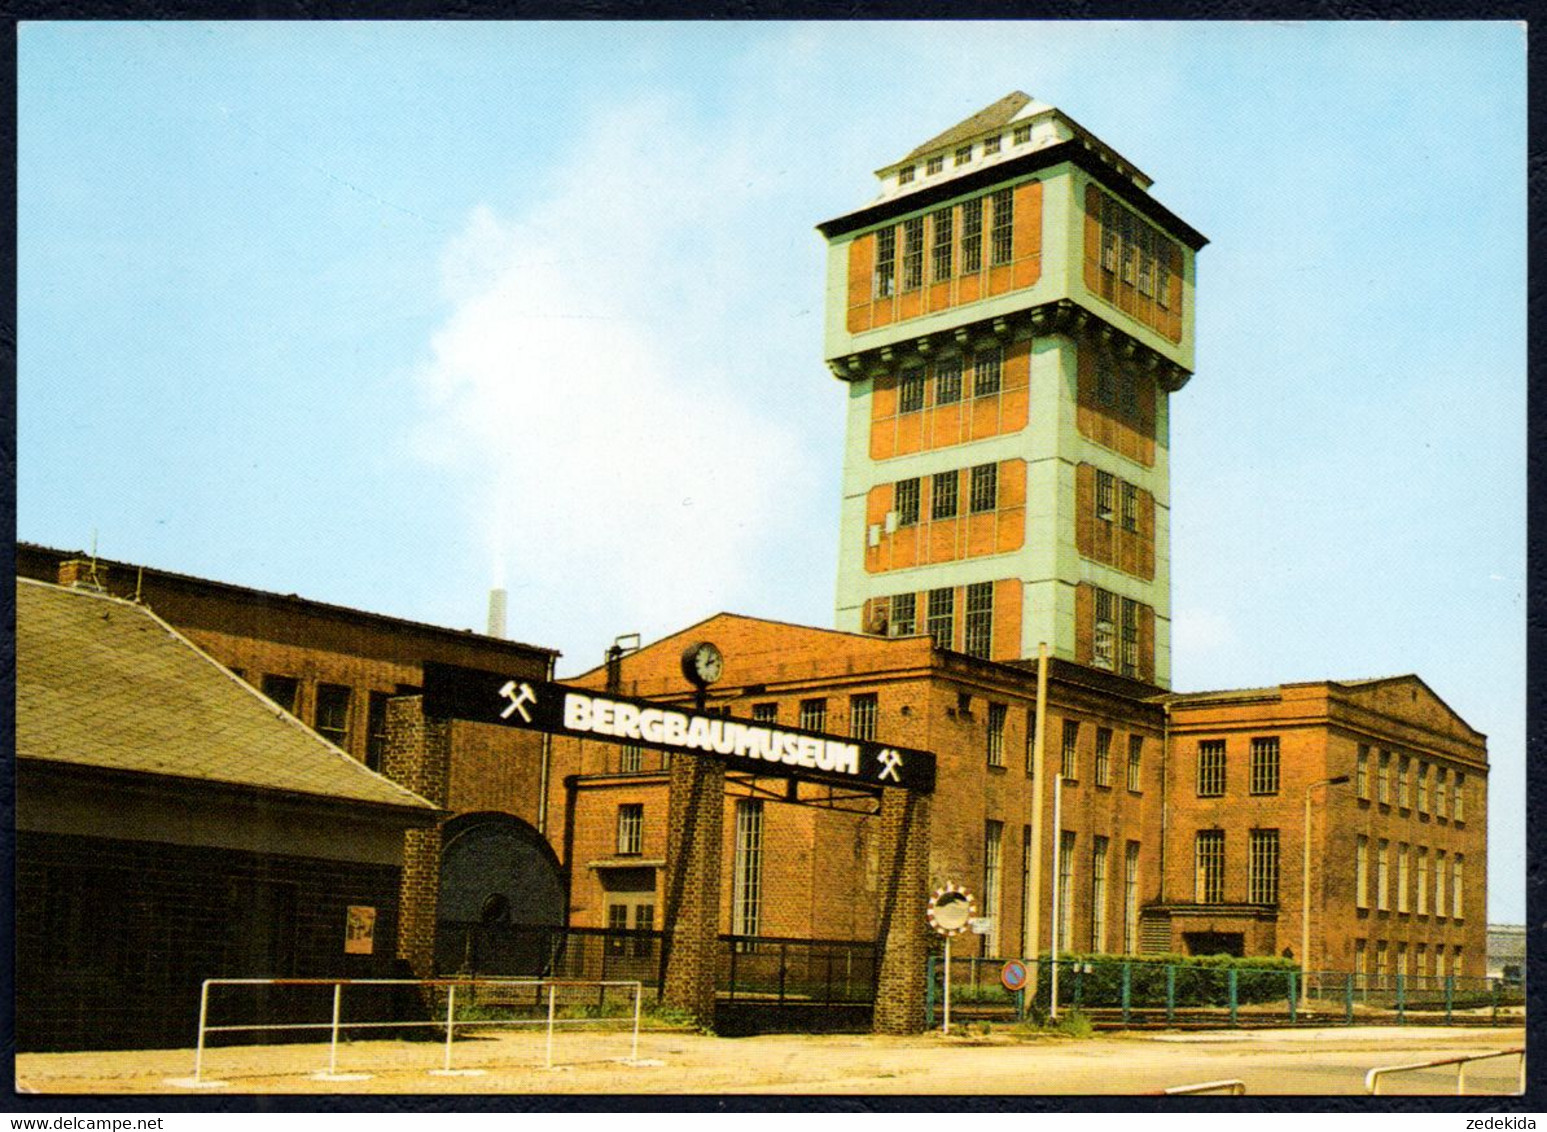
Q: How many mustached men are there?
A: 0